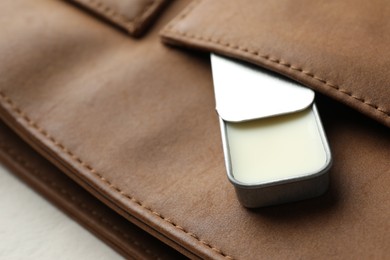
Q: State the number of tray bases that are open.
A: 1